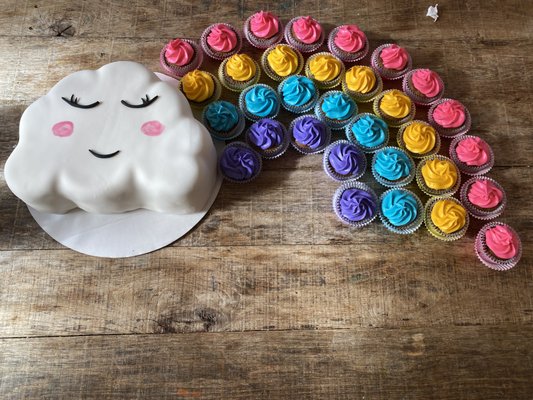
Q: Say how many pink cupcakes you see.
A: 11